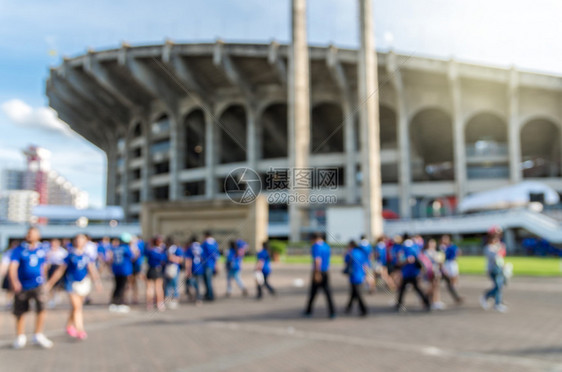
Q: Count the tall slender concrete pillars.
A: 2